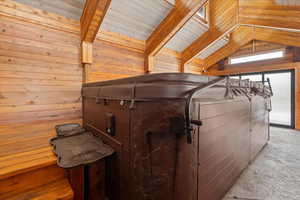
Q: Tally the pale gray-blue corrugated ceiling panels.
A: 4